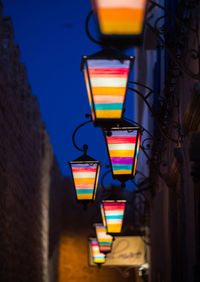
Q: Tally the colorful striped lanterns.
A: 7